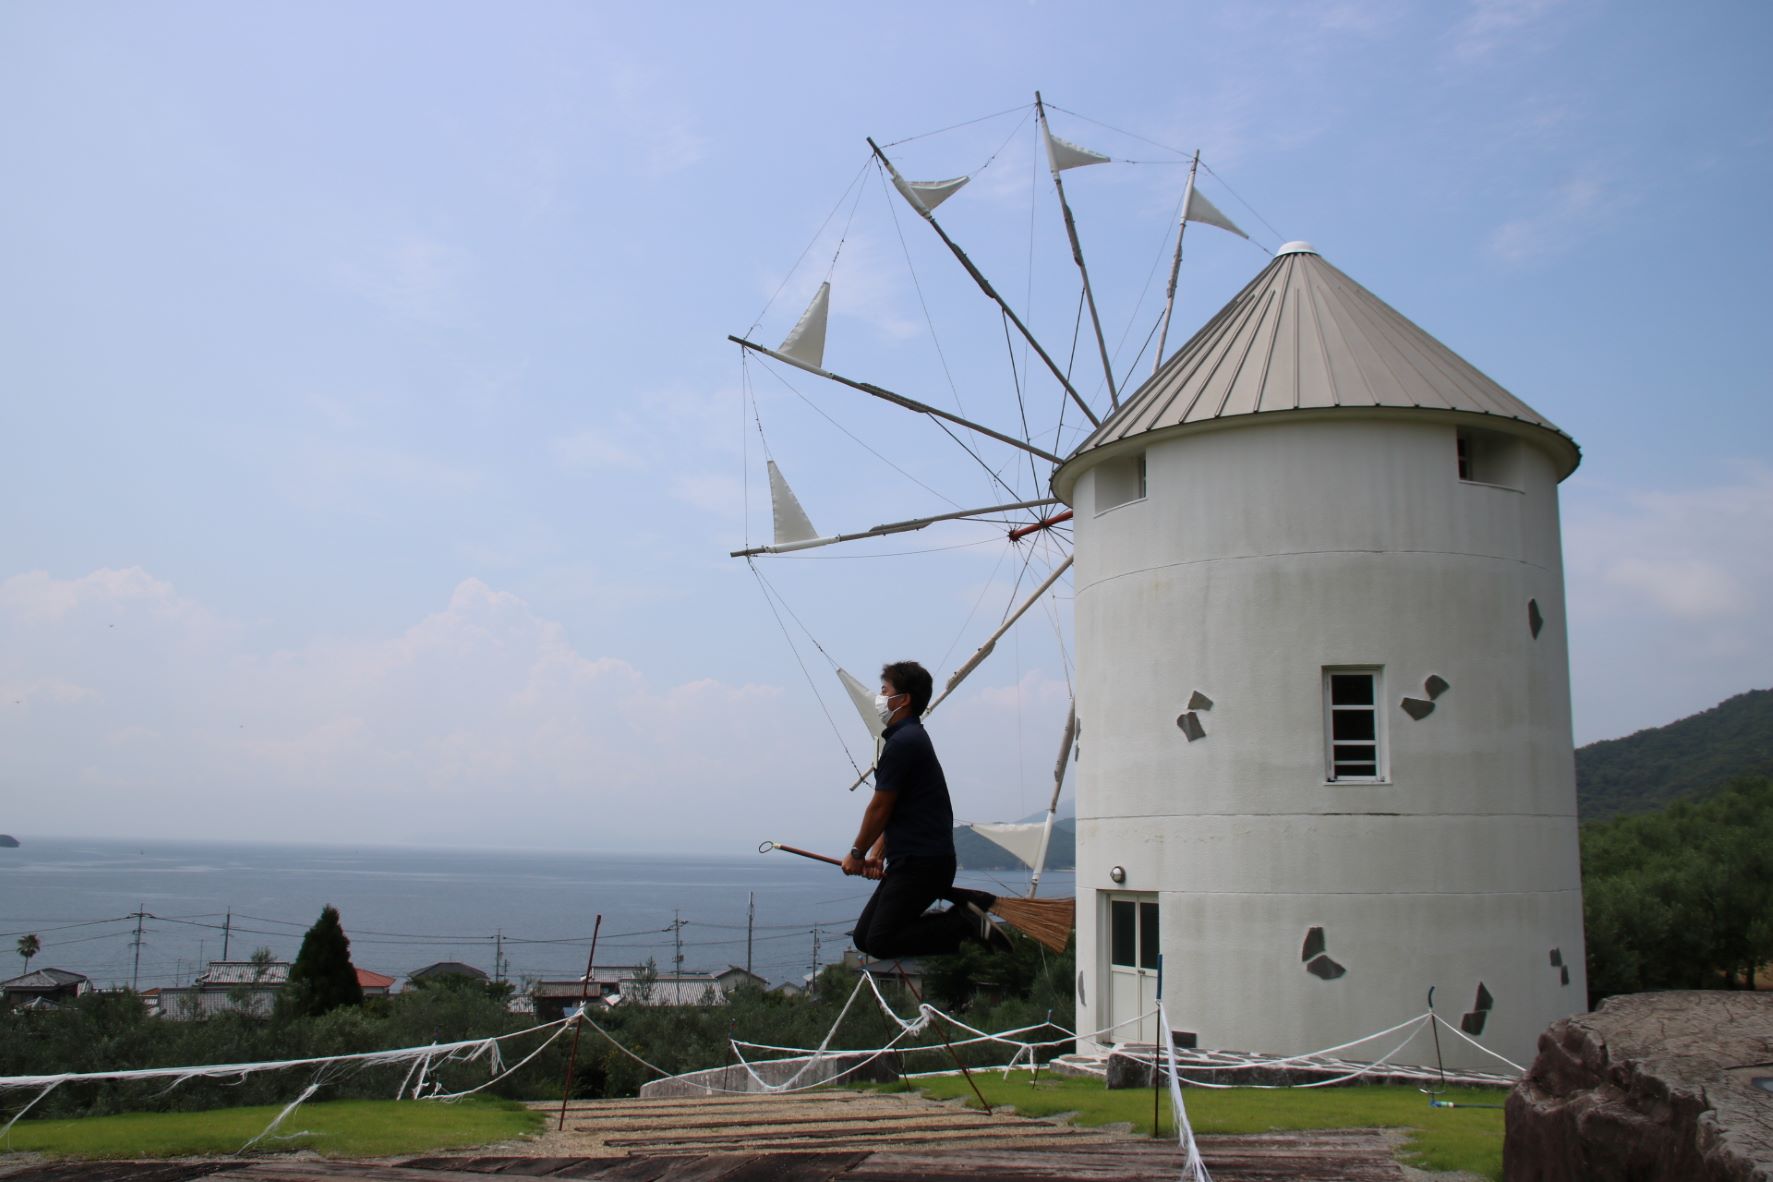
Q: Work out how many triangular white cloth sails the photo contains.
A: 7